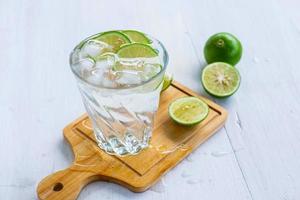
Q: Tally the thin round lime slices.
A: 3